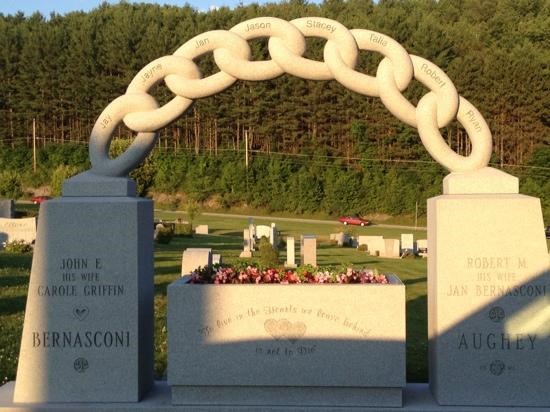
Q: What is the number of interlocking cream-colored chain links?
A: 8